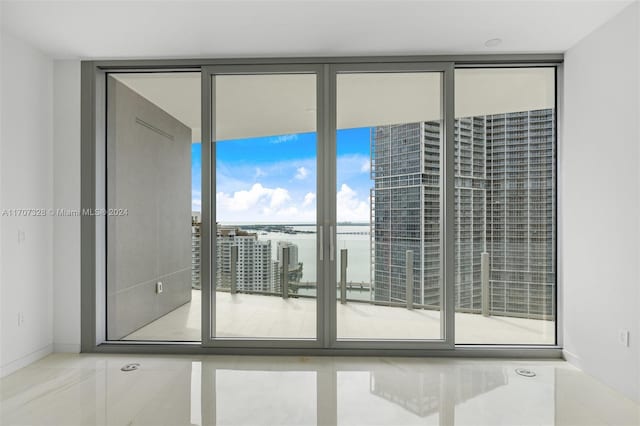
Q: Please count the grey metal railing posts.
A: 5